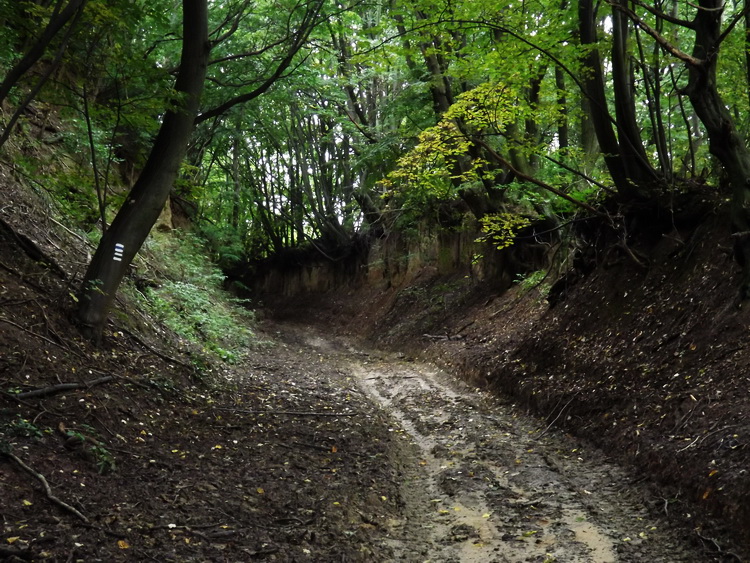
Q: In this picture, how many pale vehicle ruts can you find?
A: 2